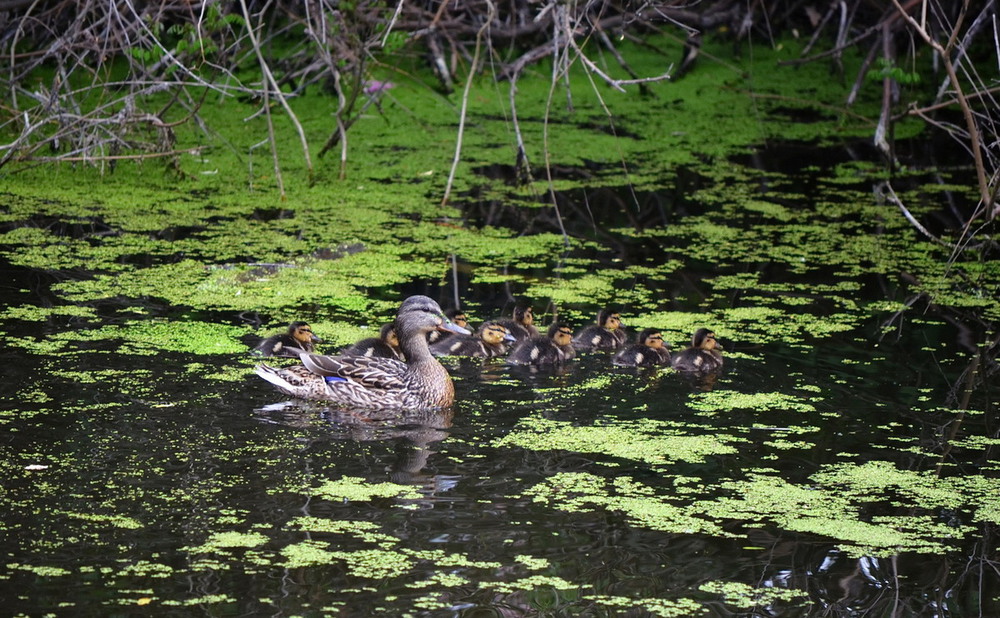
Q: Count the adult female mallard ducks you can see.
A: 1